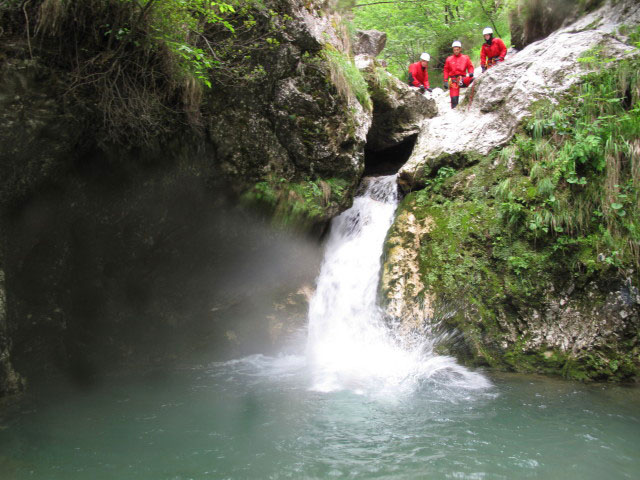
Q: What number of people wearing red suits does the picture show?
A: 3